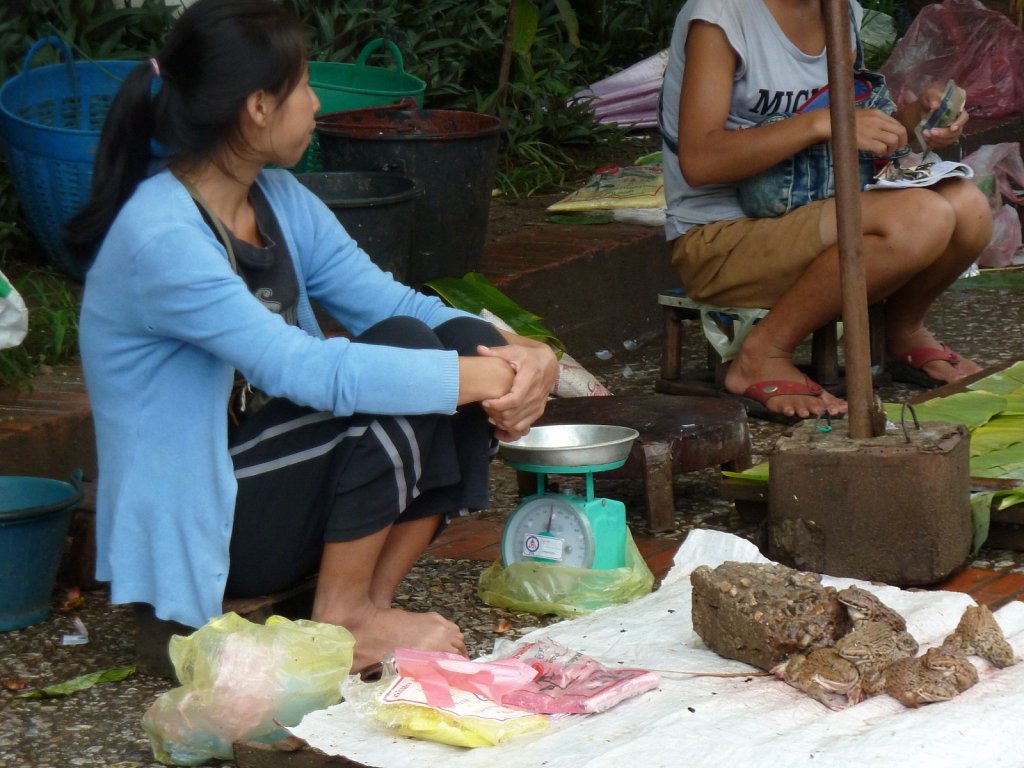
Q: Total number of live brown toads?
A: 6